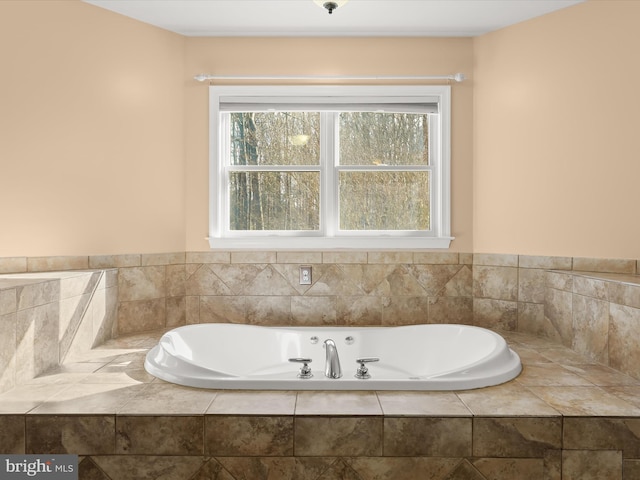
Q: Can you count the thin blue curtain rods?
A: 0